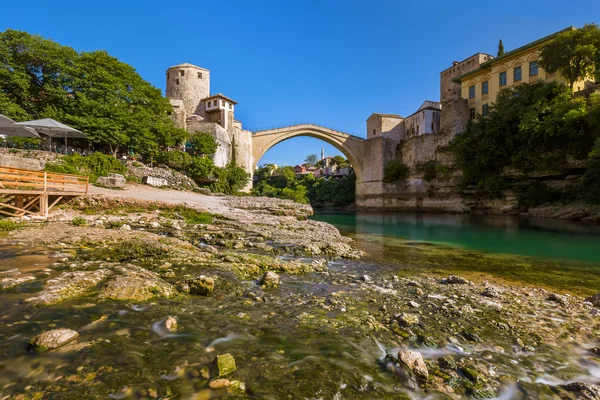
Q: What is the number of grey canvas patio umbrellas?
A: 2